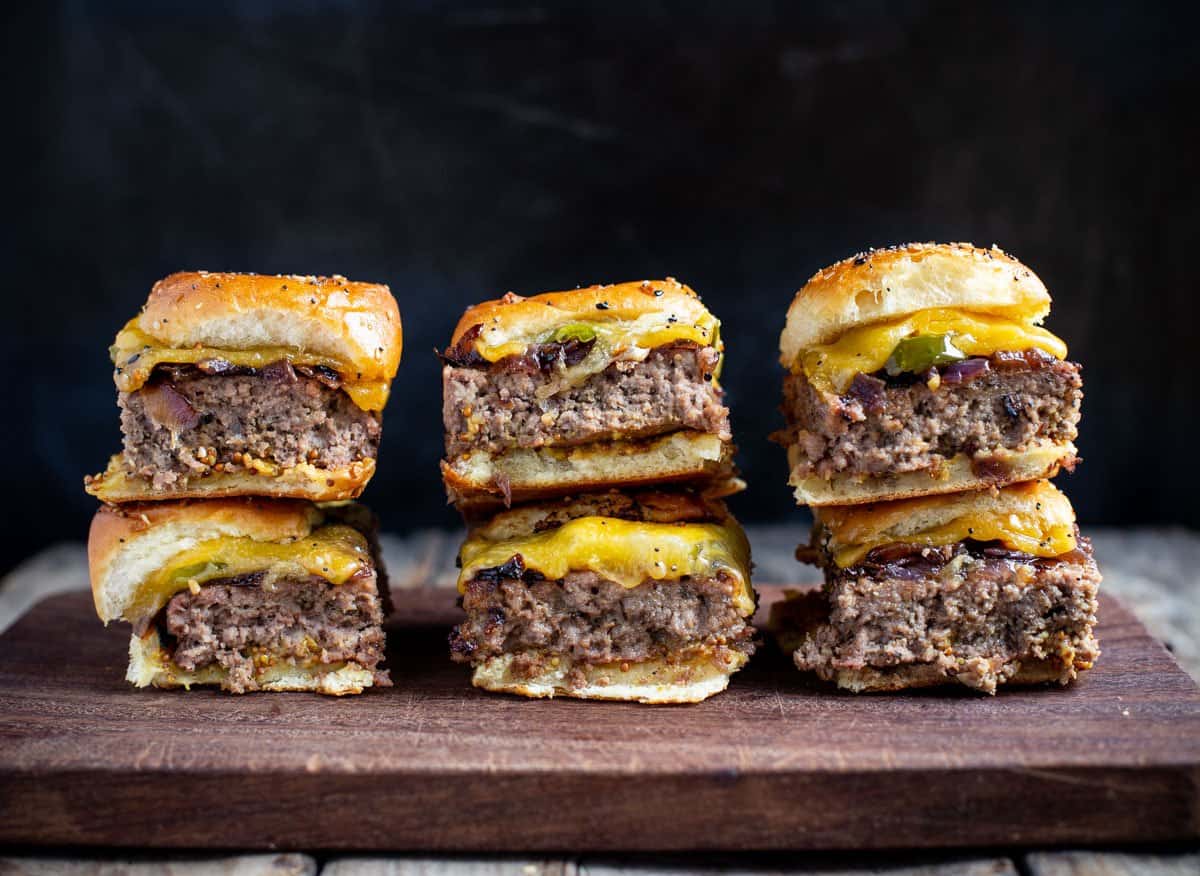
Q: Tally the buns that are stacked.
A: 6